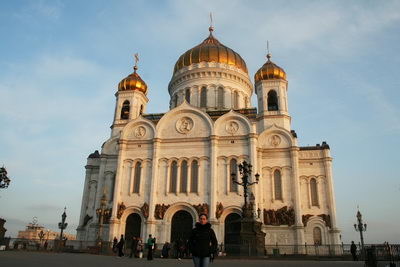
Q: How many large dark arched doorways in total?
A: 3